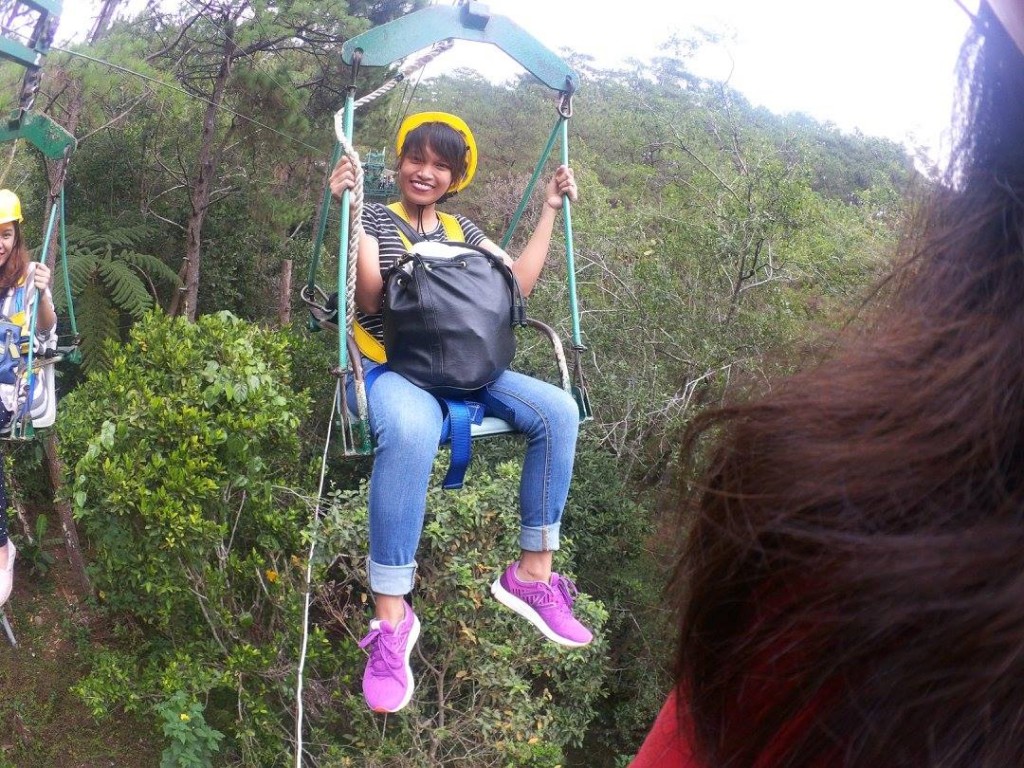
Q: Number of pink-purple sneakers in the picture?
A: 2